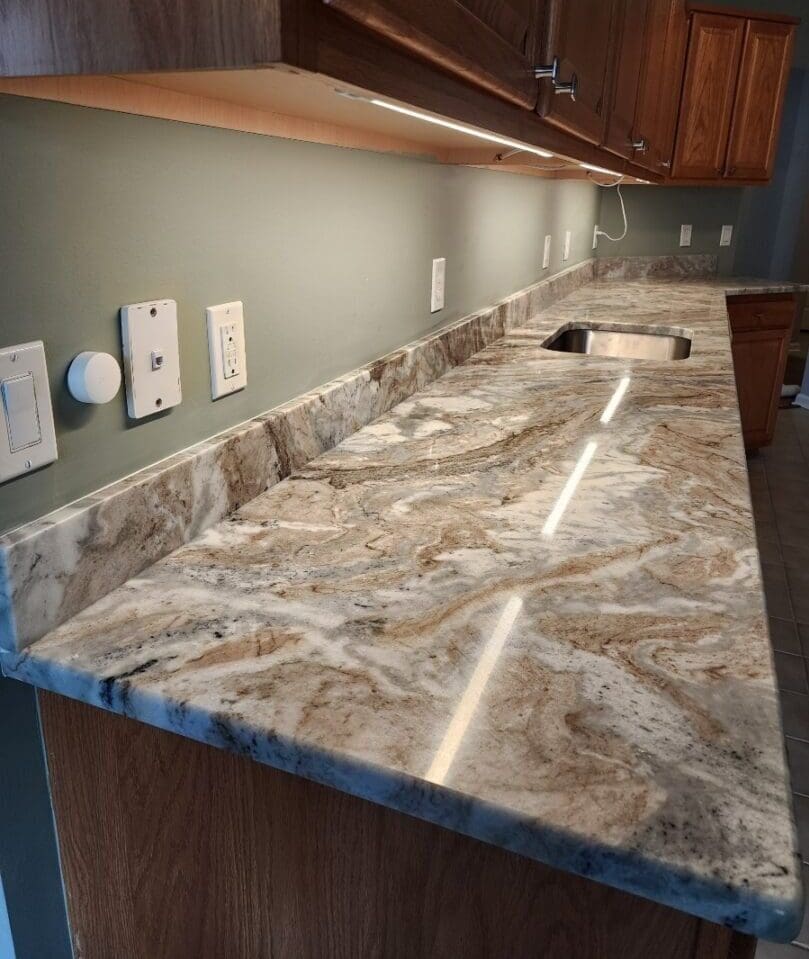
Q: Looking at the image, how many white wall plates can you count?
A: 9